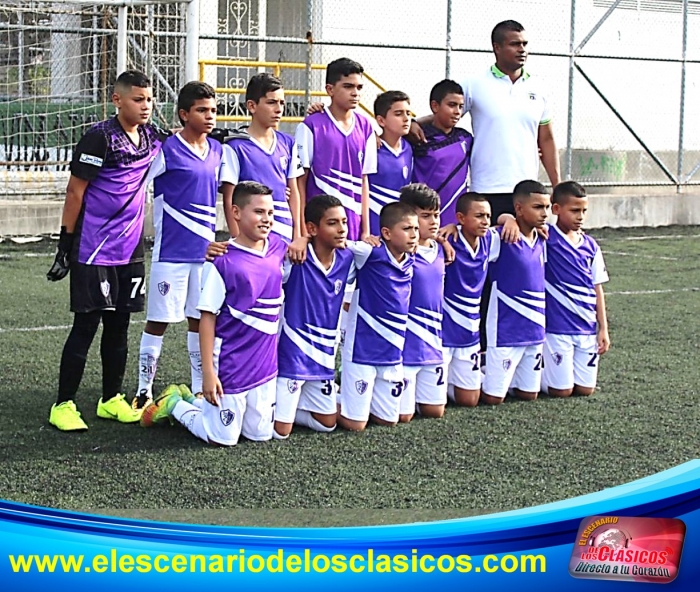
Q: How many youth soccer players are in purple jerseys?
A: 13